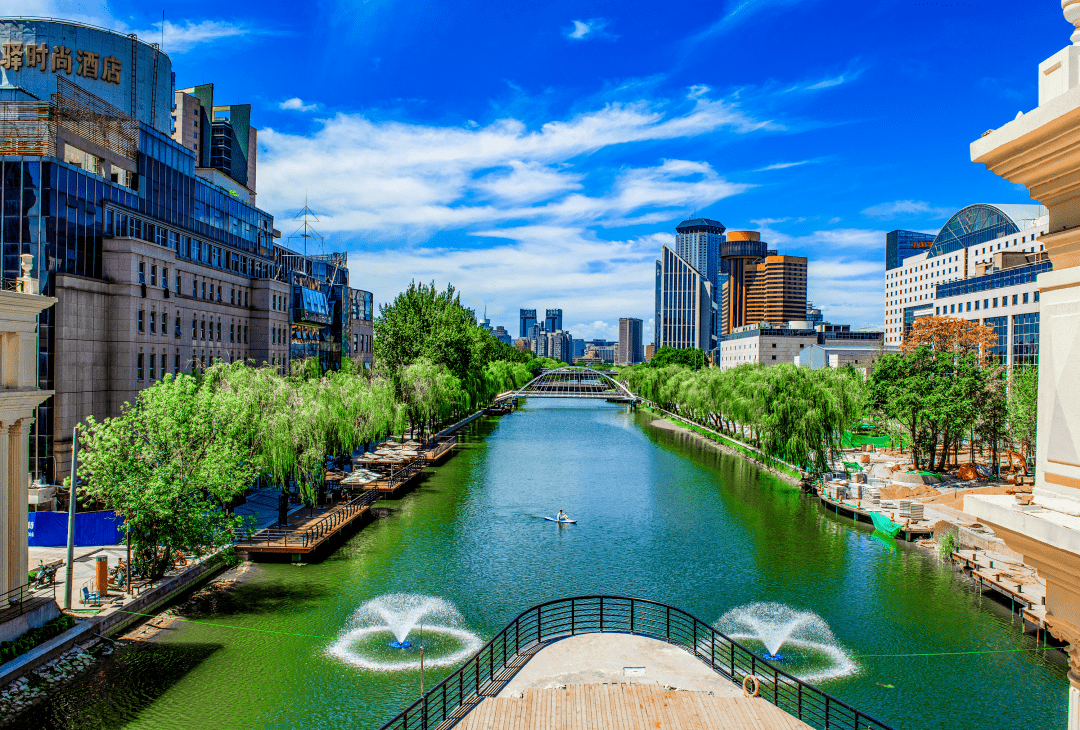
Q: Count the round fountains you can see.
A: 2